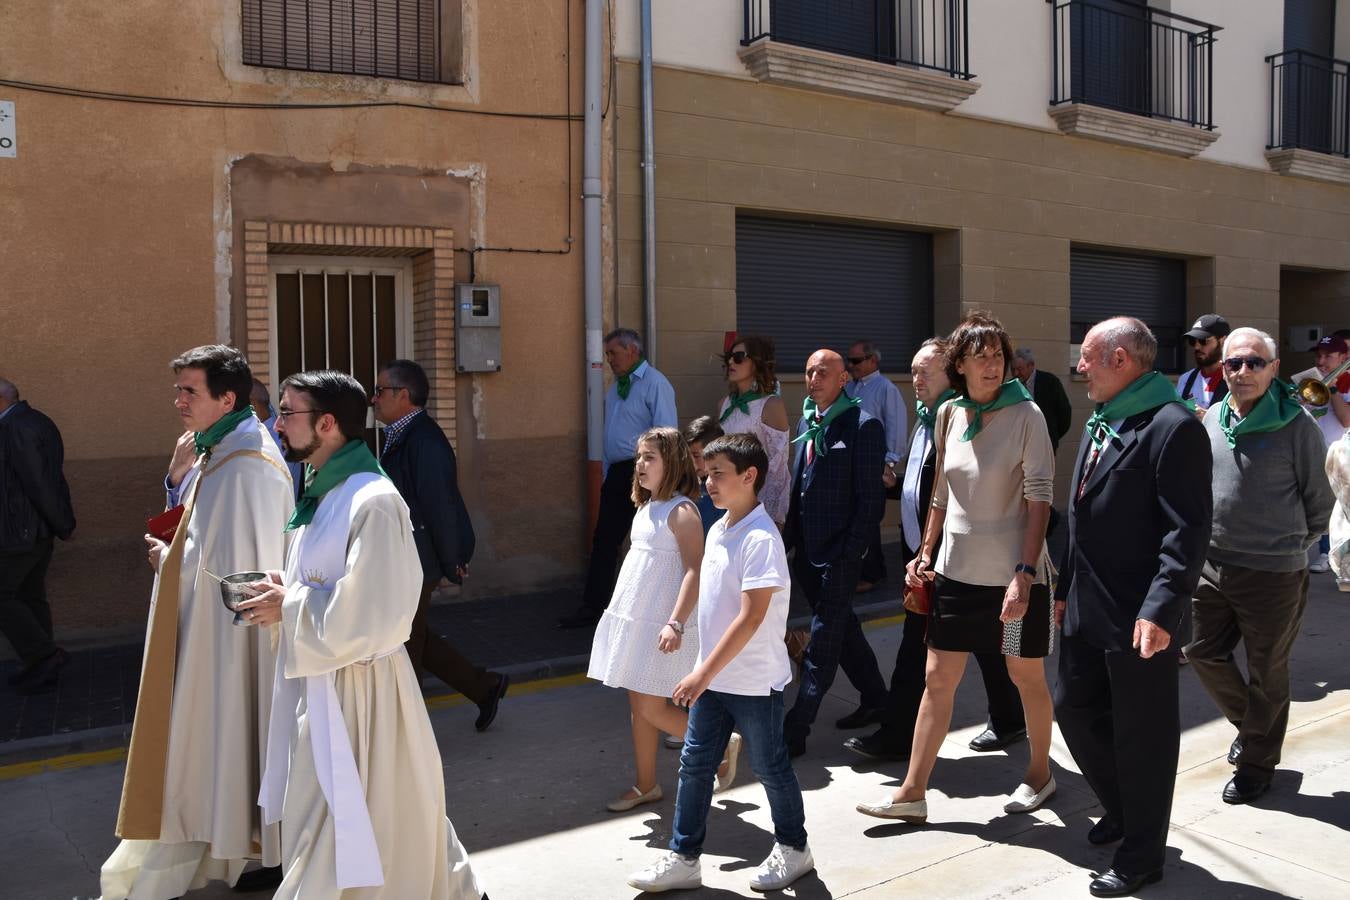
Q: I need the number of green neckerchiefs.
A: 9